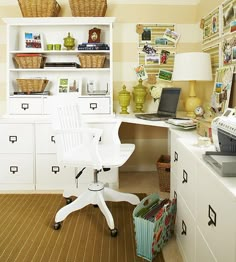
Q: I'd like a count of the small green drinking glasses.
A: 2